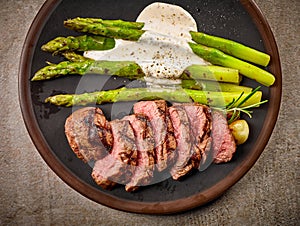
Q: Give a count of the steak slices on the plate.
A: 7